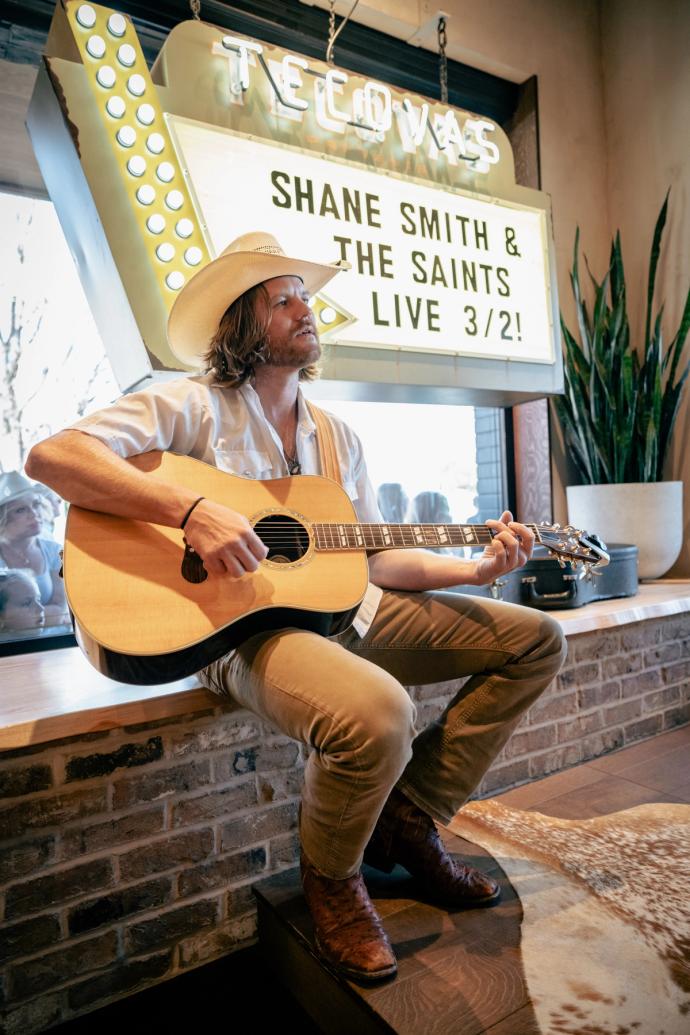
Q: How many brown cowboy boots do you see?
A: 2